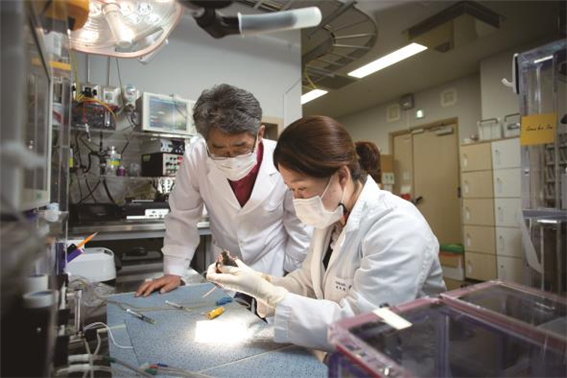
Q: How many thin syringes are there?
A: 2